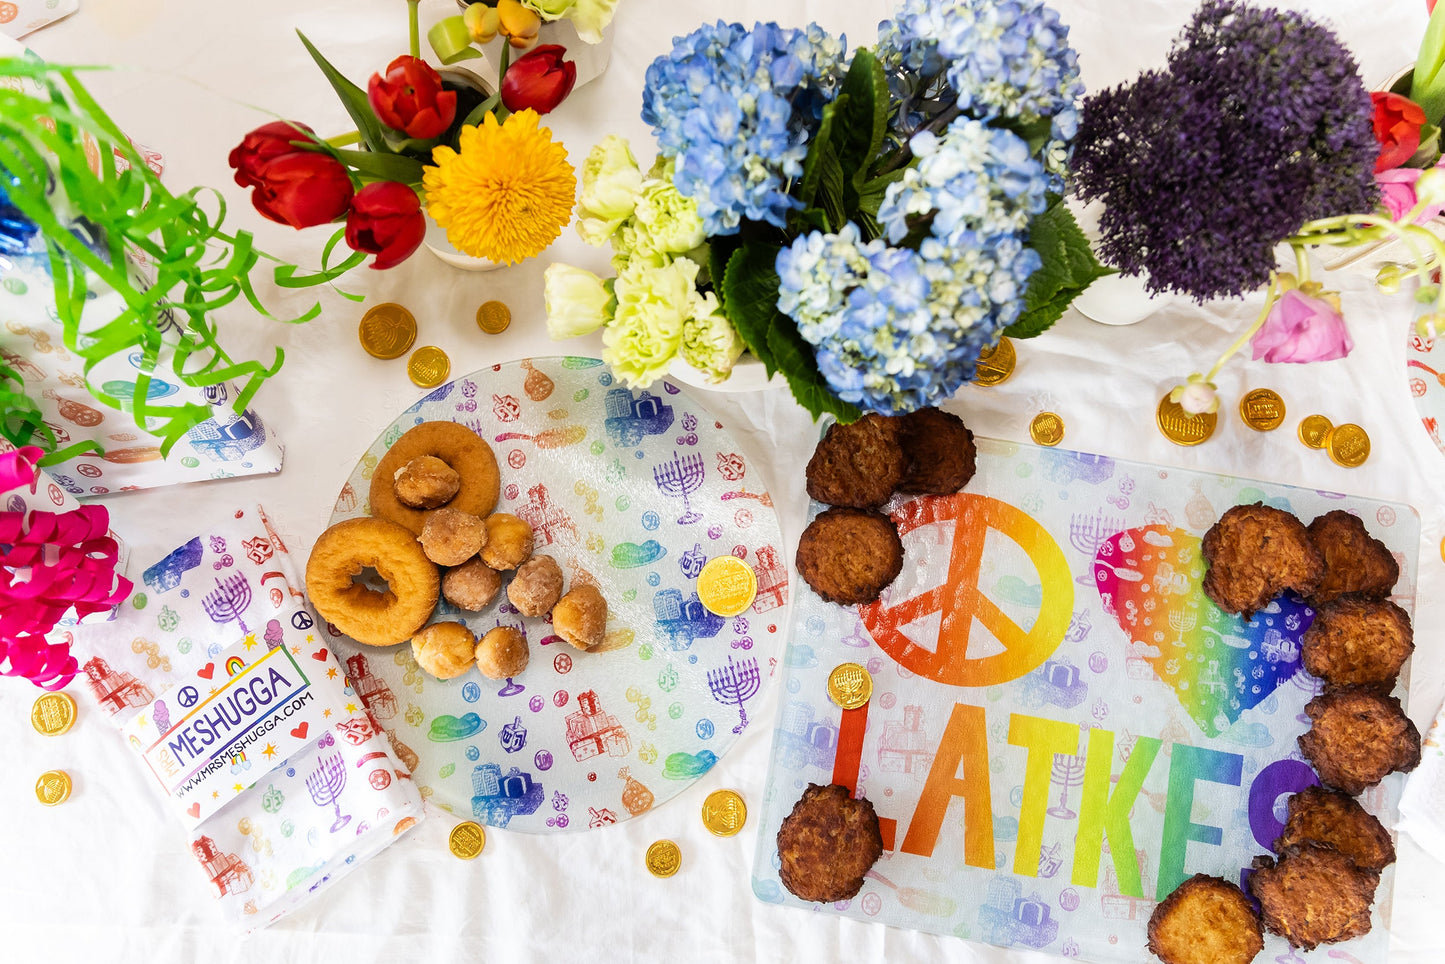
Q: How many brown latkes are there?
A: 11